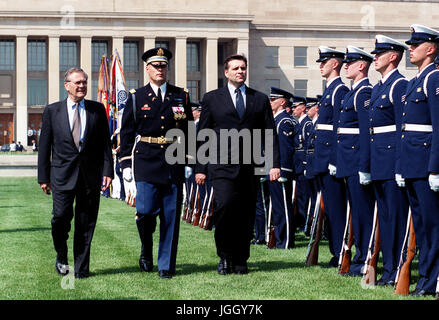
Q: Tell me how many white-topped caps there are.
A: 4